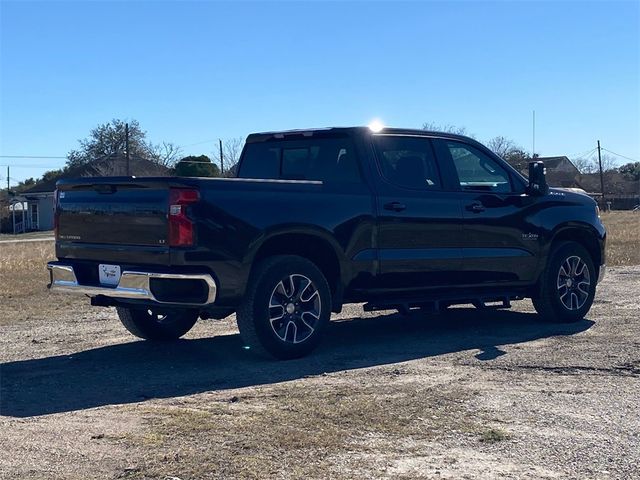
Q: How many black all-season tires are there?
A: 3